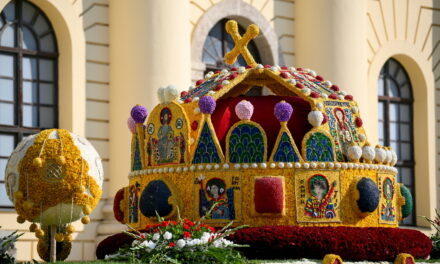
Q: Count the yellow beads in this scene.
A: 13